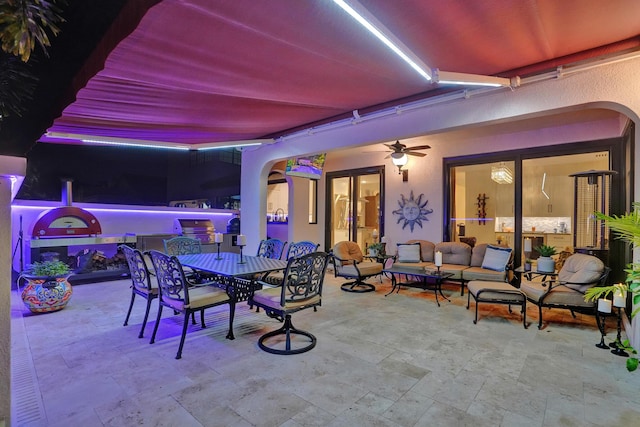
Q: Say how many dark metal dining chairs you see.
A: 6